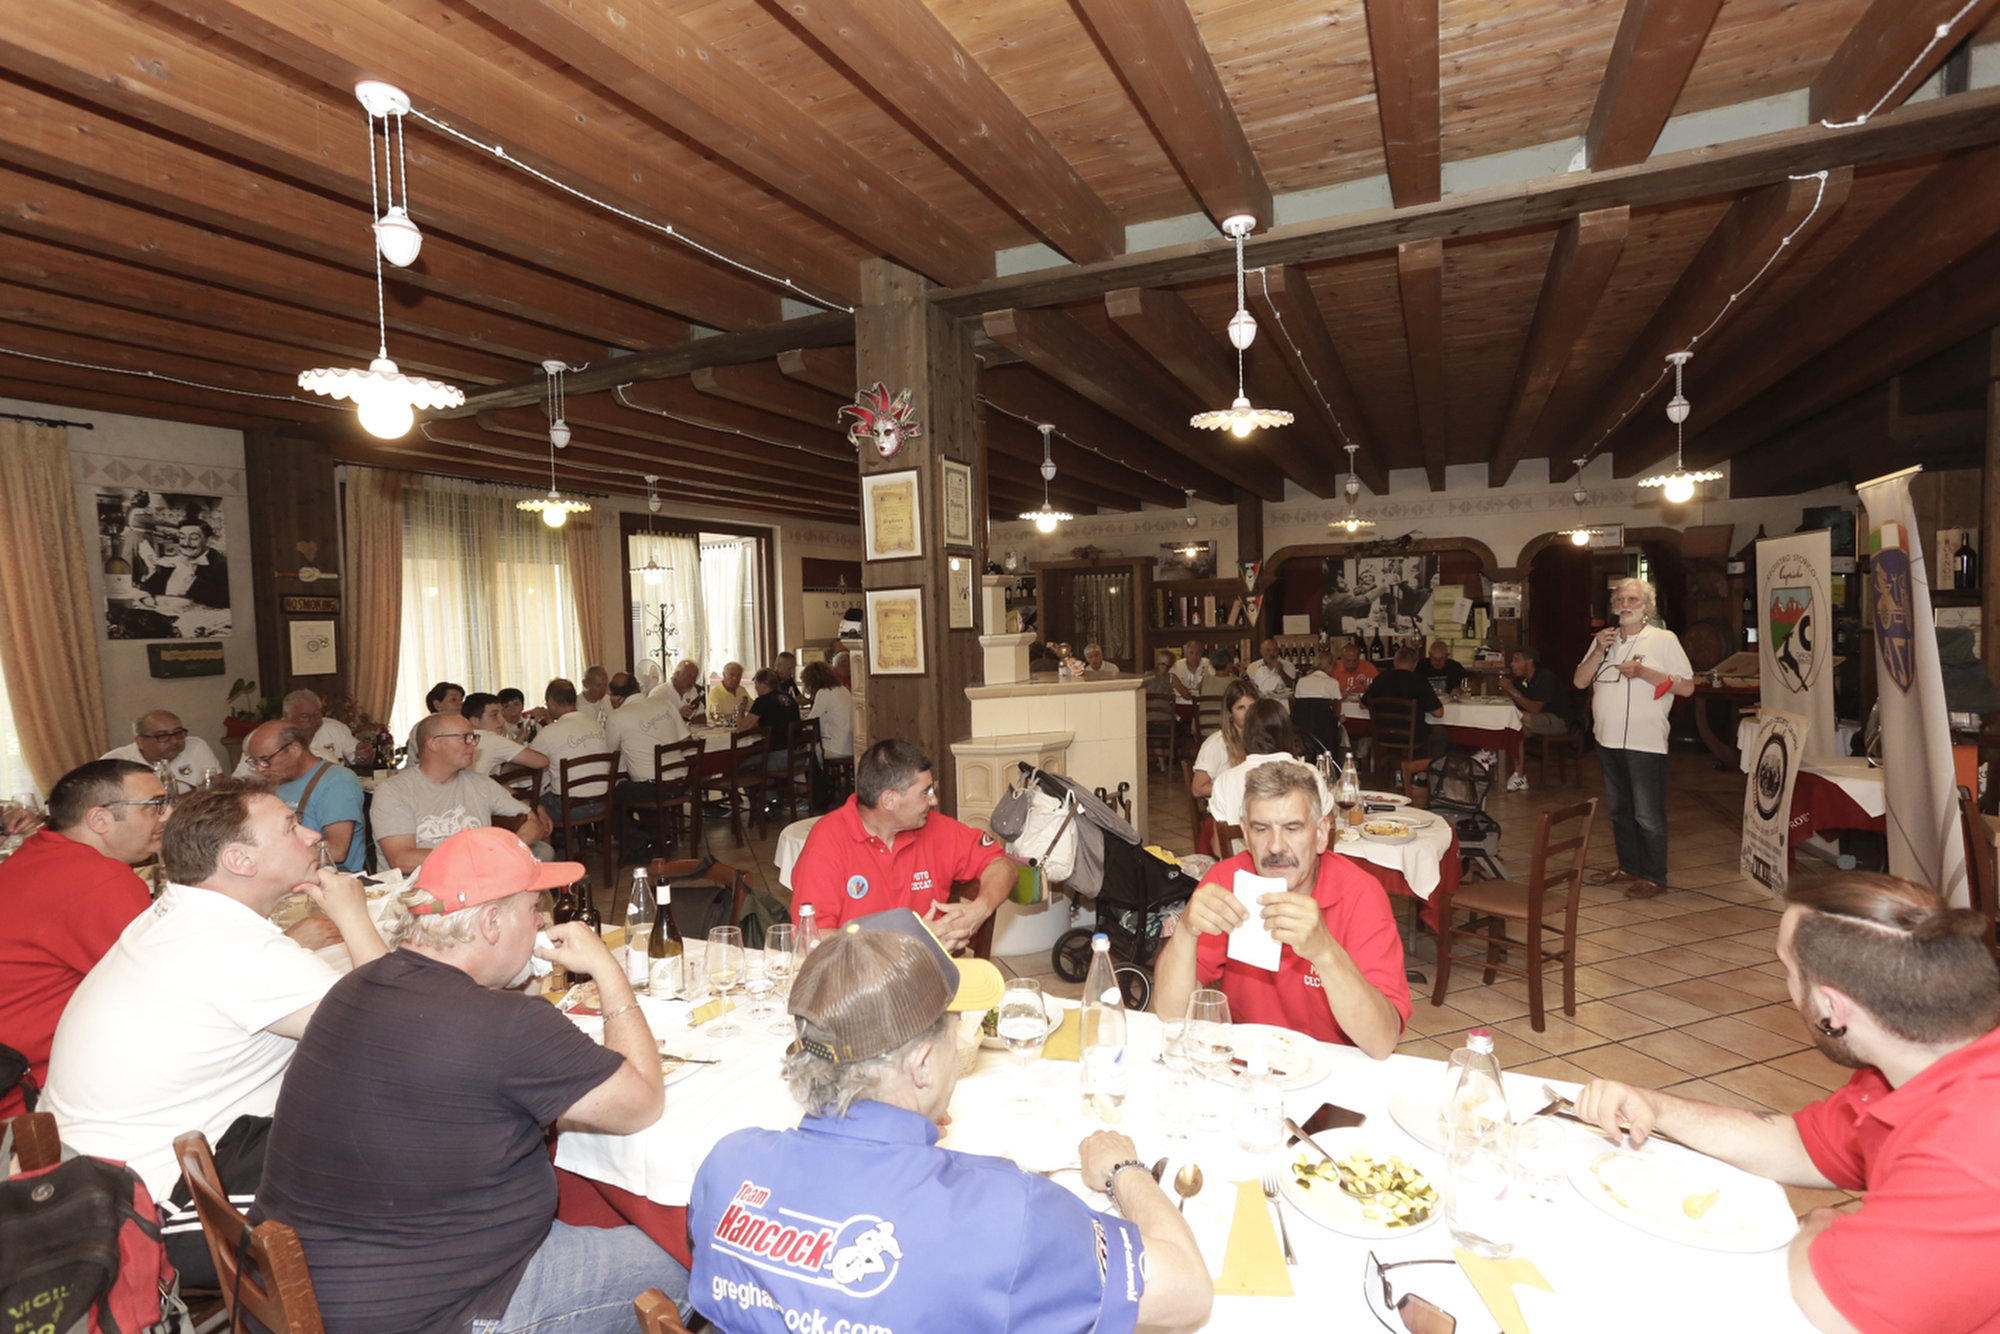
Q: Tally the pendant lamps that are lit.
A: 9